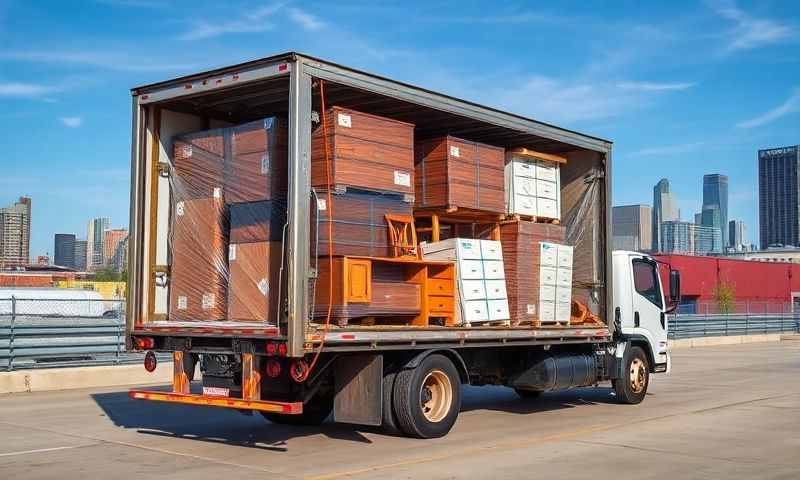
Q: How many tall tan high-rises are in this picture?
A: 1